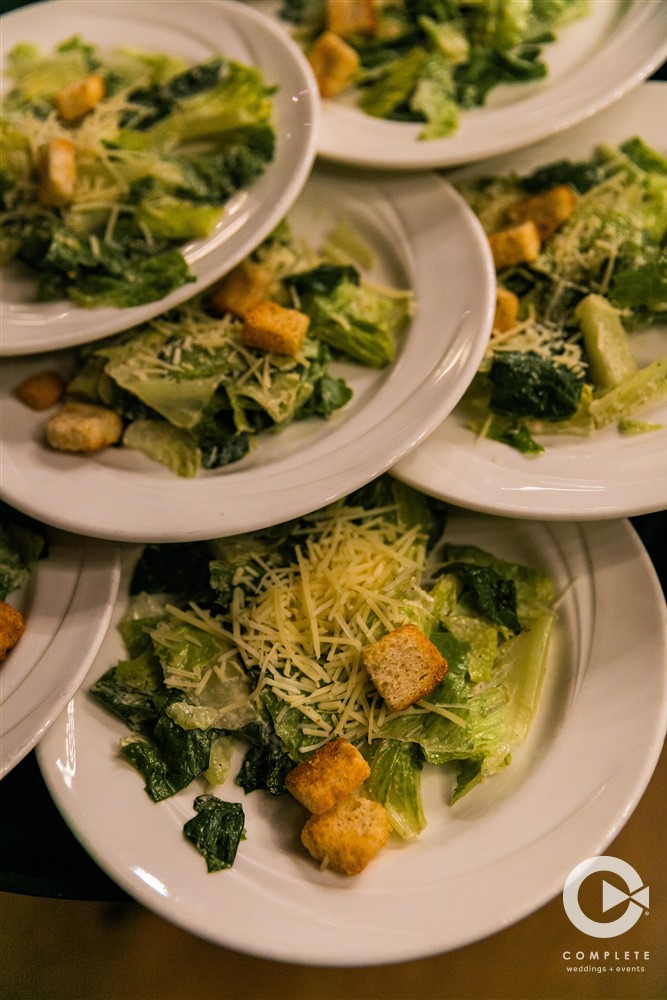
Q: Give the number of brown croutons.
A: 15